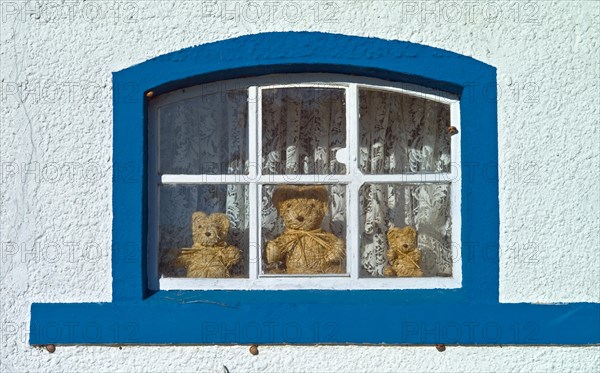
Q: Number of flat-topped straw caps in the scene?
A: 1